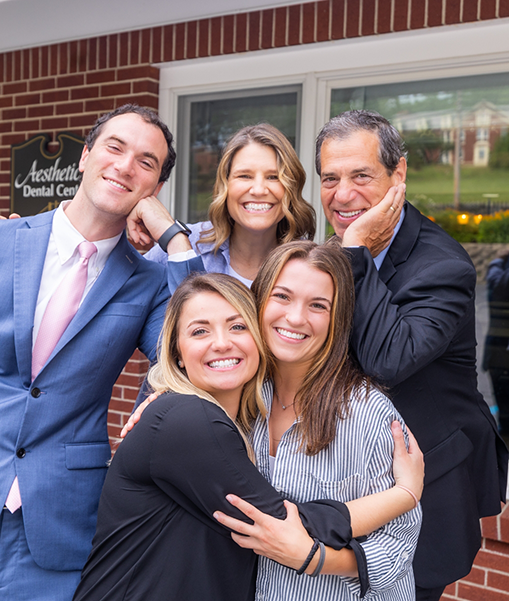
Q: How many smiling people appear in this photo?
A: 5